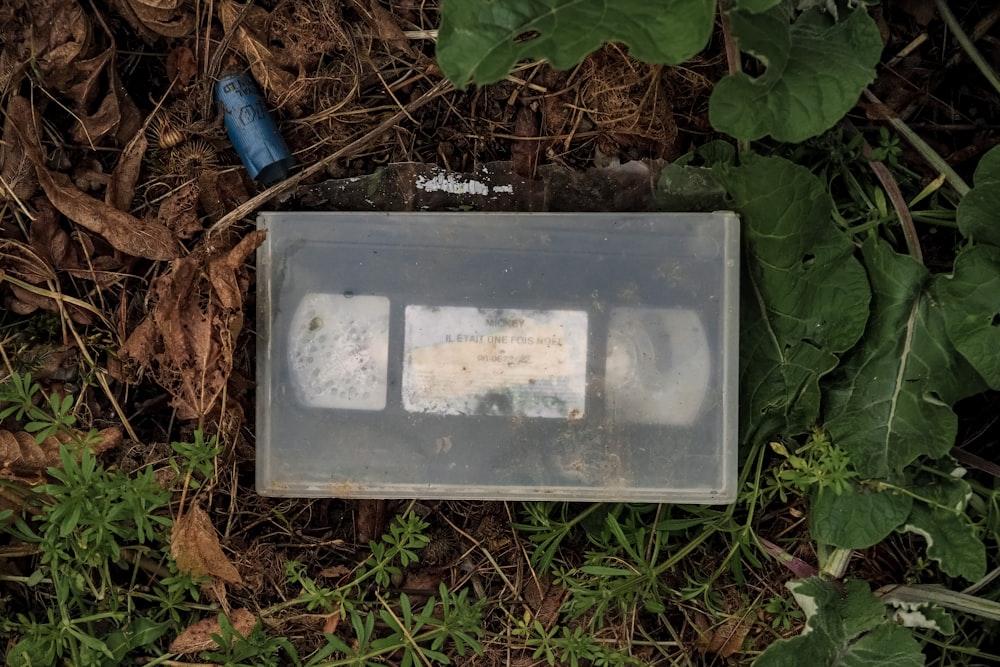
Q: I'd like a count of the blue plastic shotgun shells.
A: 1